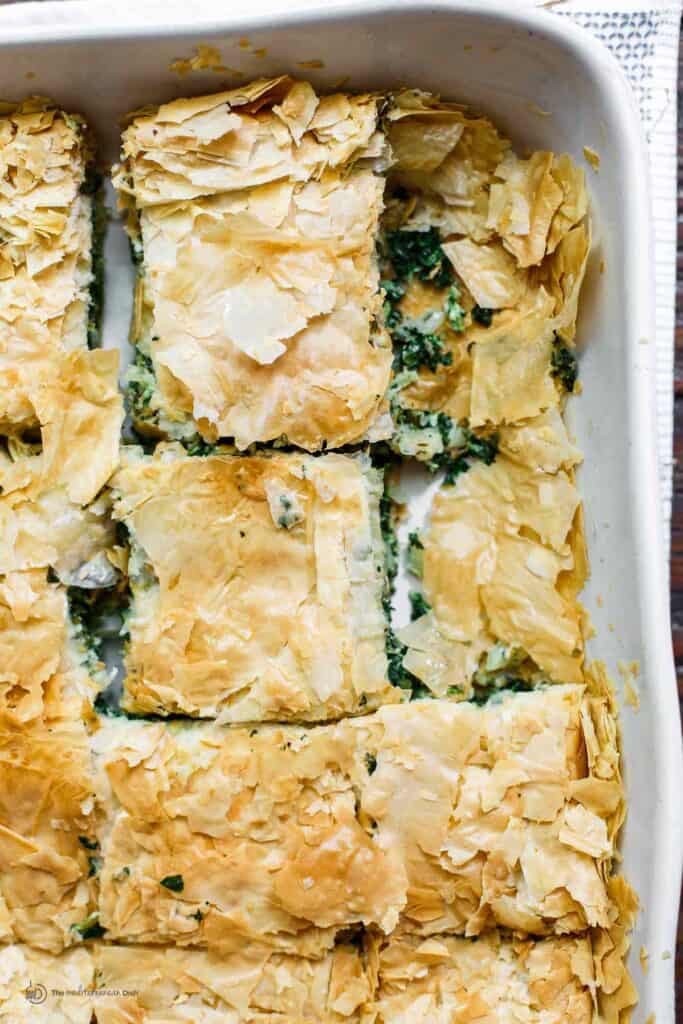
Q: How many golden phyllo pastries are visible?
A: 12